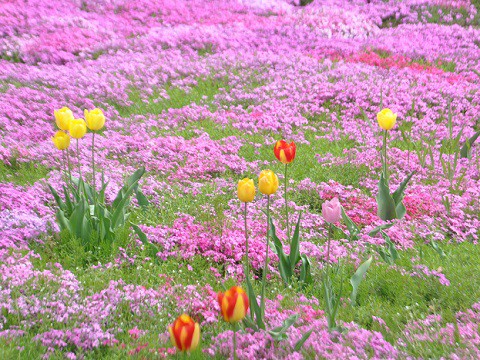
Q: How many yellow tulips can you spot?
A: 7